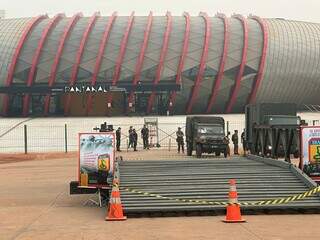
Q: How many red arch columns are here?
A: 13